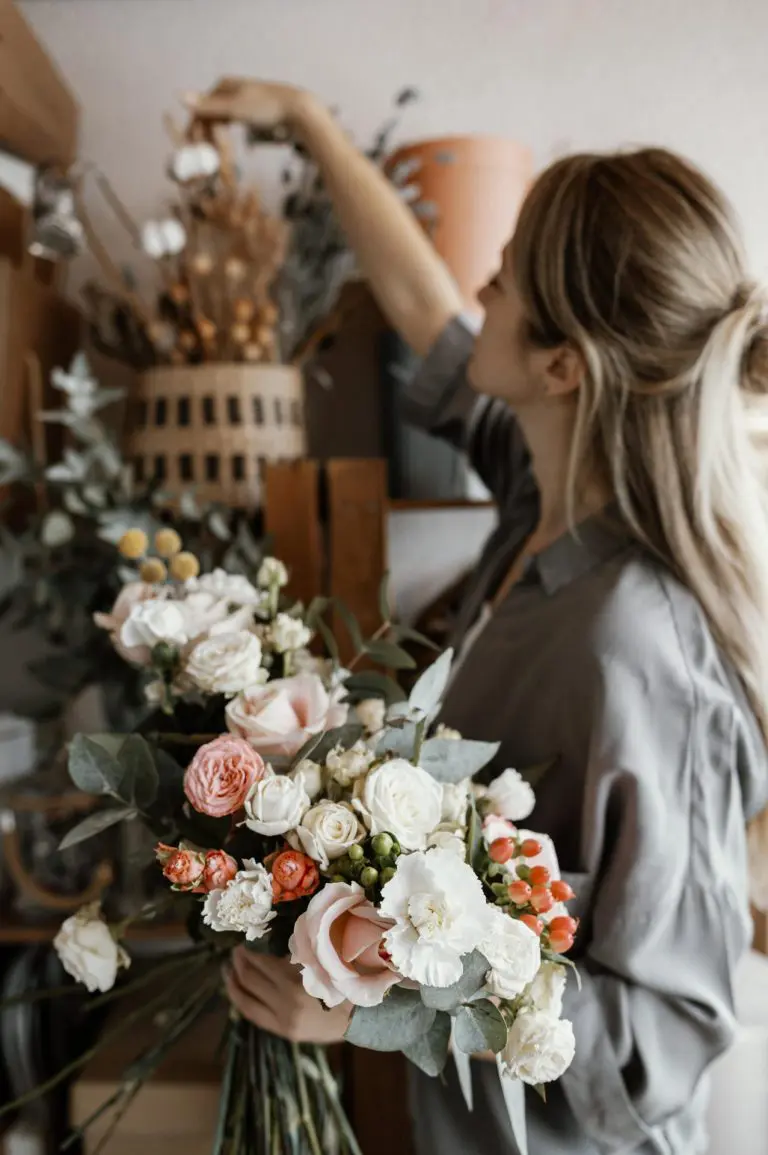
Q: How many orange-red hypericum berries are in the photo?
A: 9